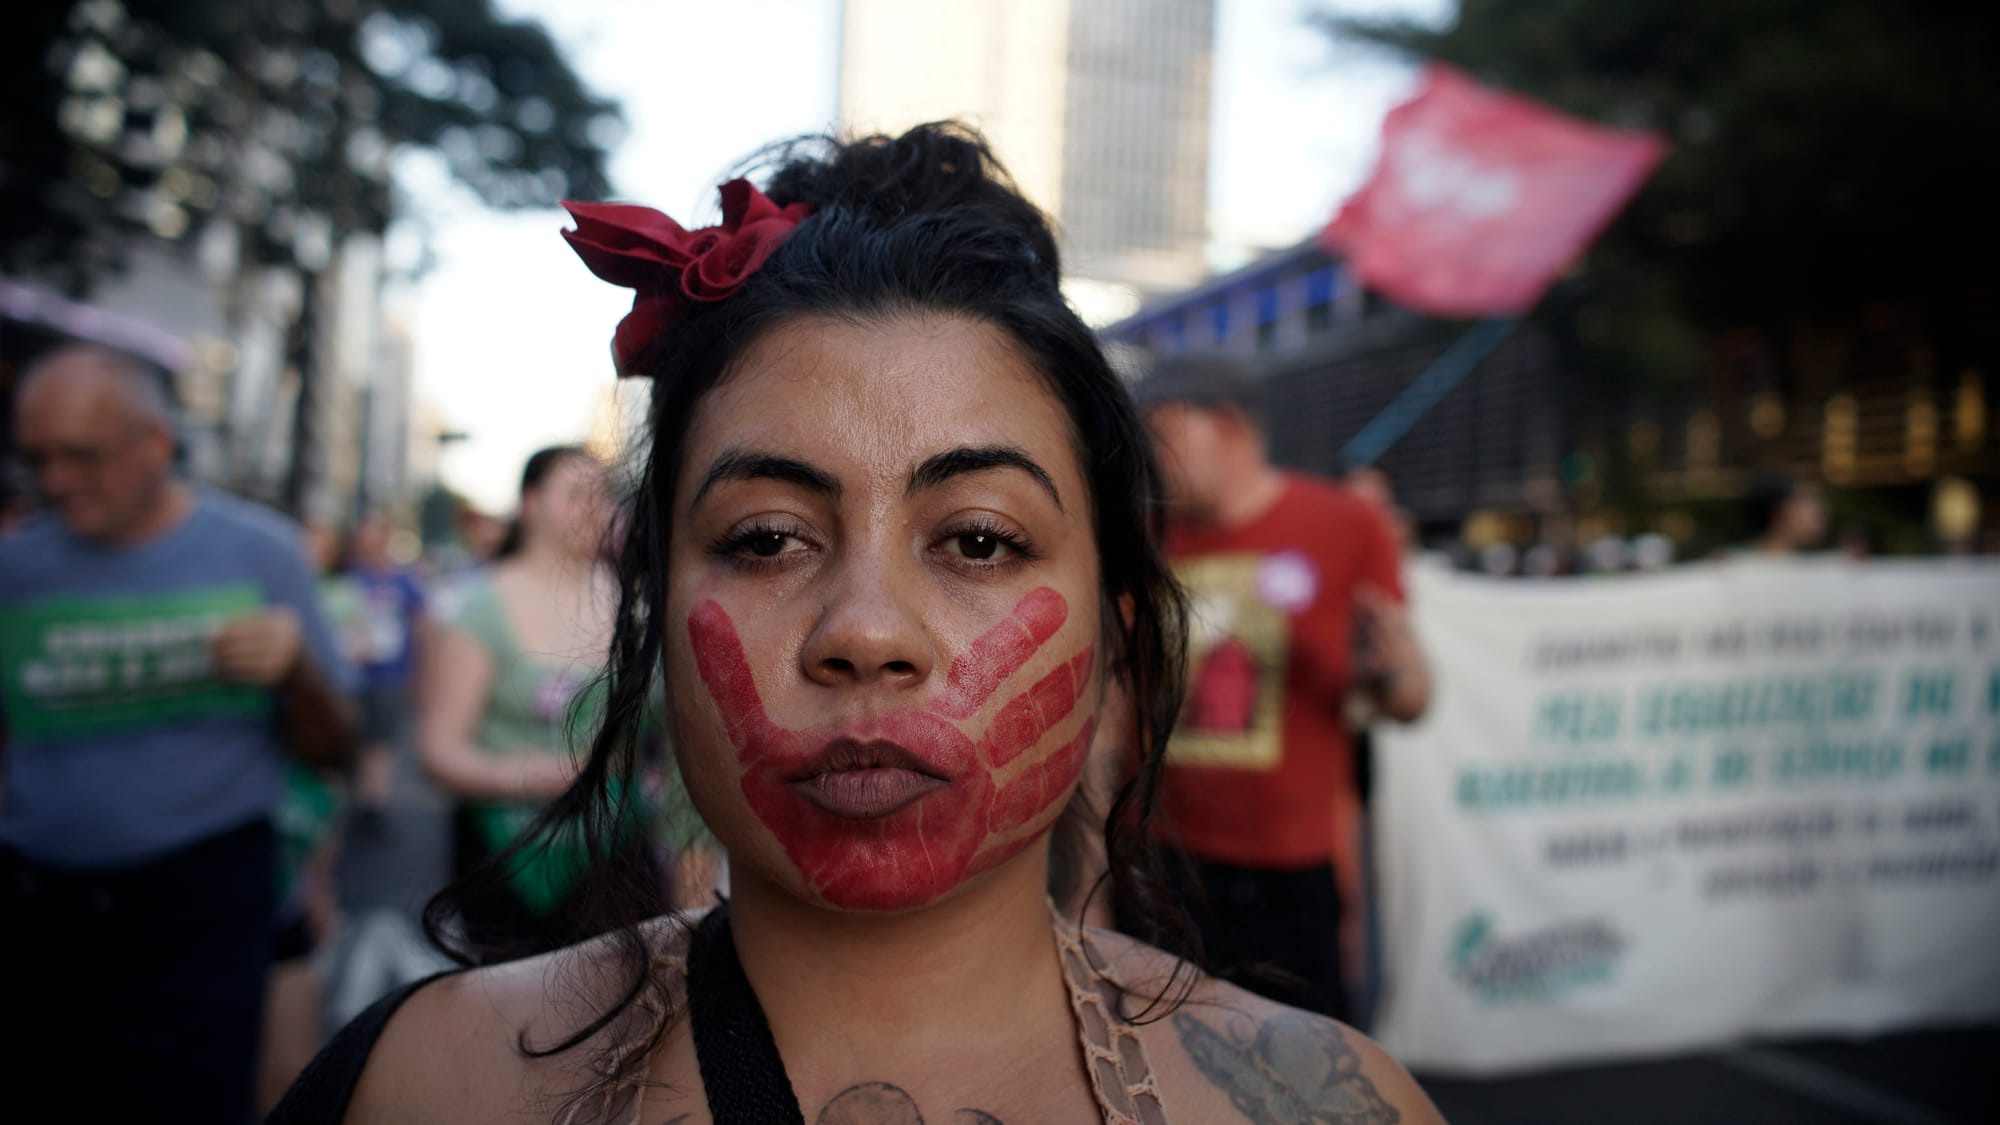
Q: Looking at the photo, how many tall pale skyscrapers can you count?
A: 1